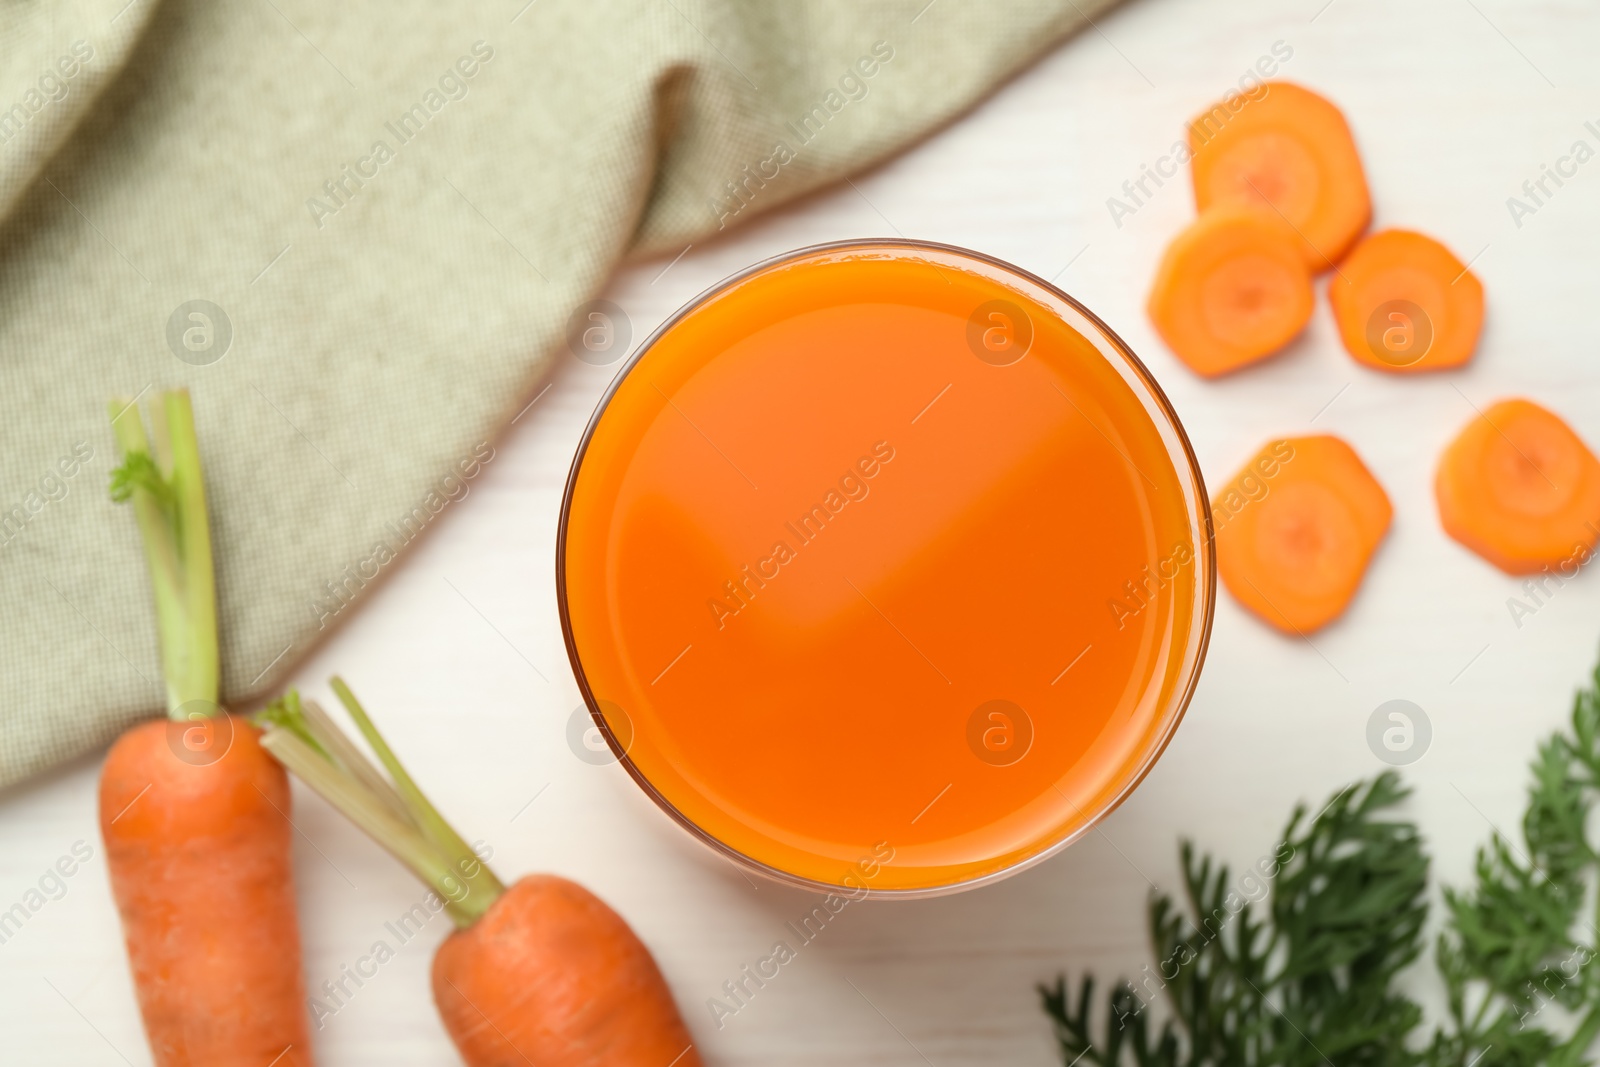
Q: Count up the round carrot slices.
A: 5